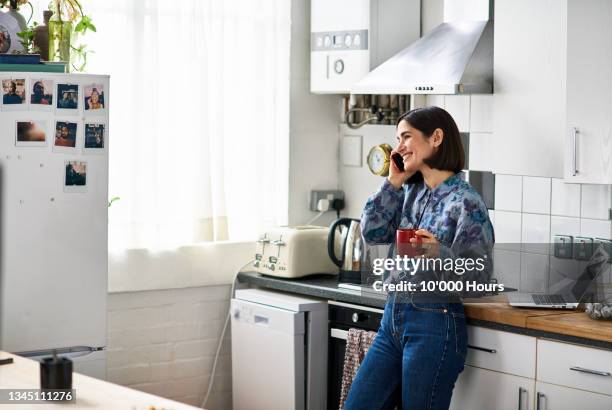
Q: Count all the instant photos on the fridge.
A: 8